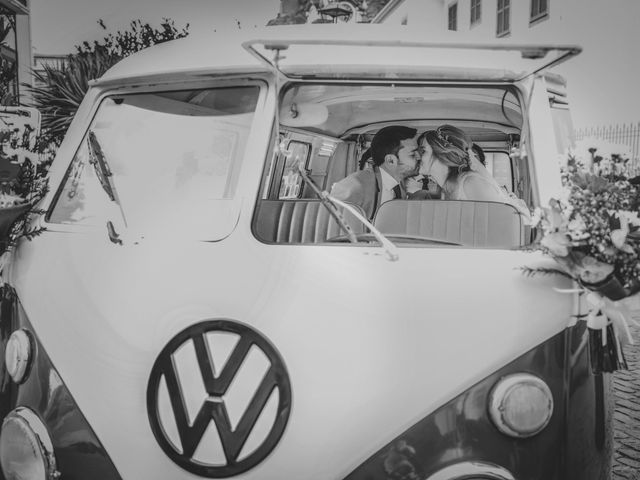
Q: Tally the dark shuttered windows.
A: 4